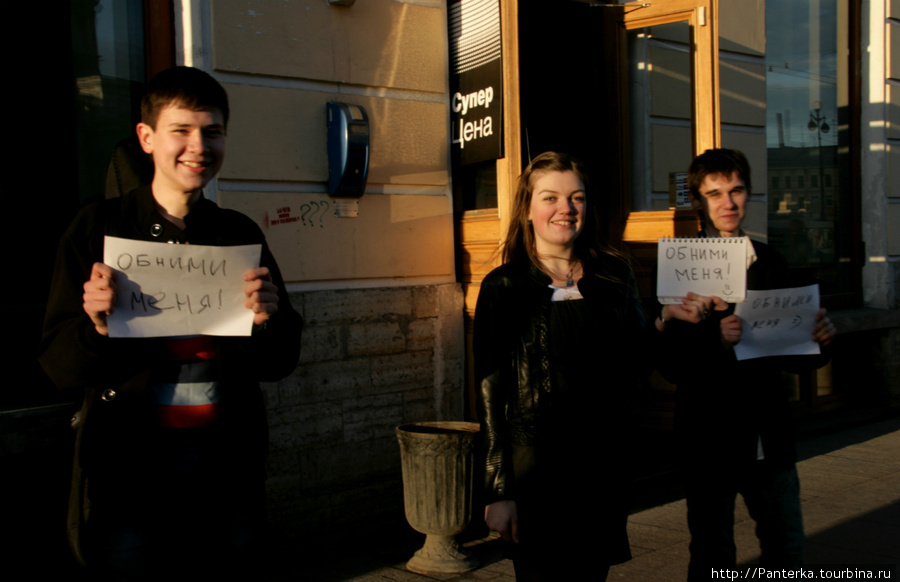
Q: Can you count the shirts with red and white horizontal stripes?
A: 1